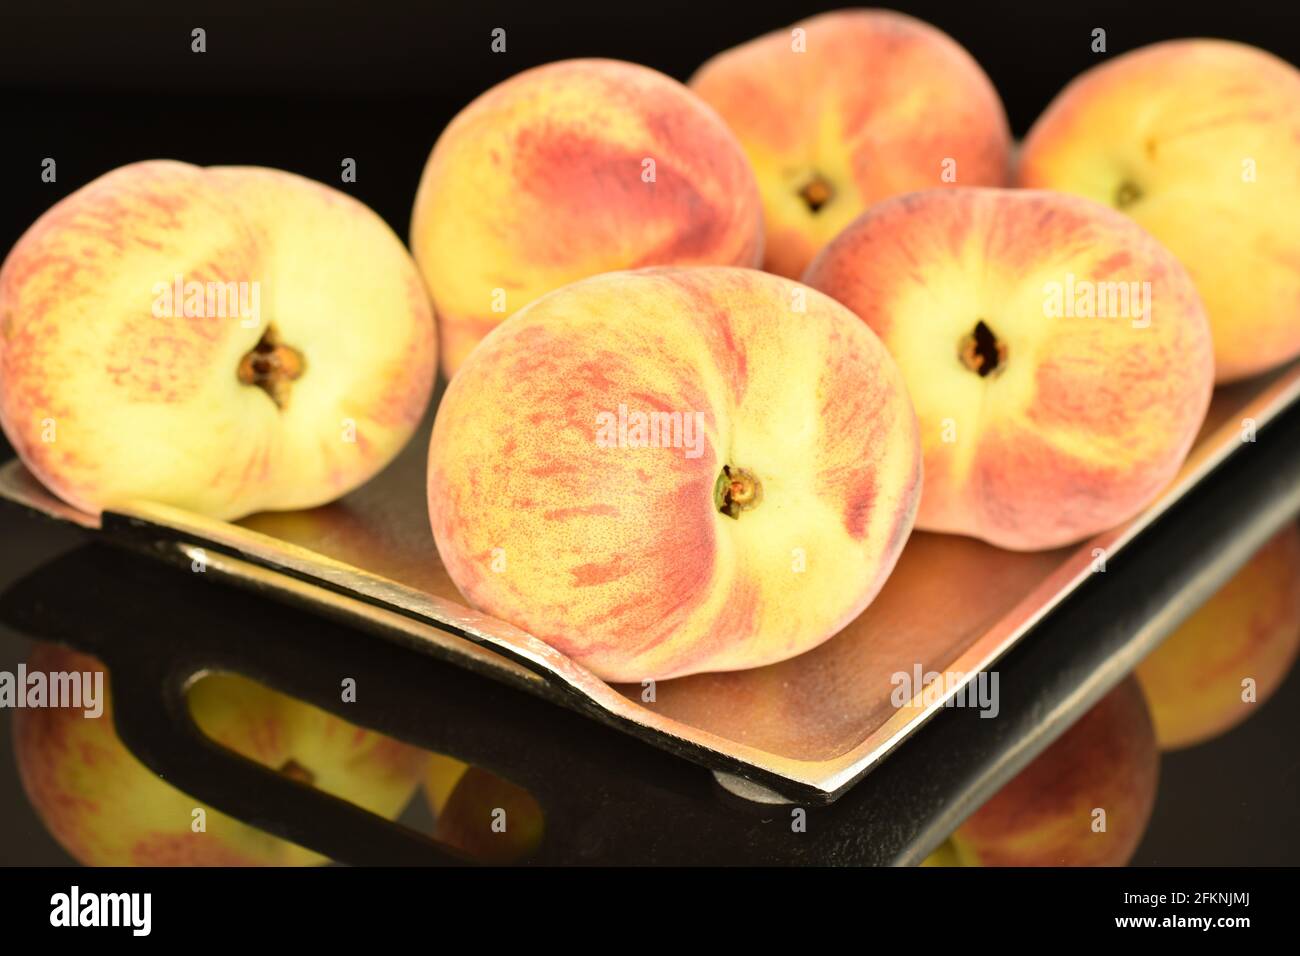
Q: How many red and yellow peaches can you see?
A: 6